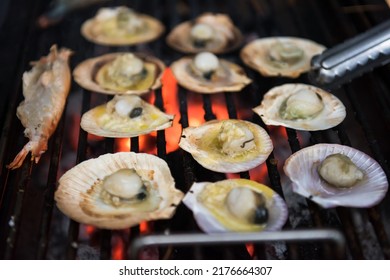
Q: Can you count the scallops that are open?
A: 11